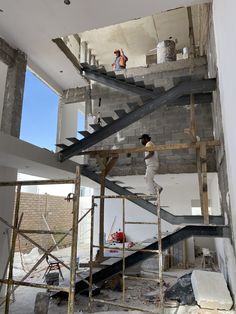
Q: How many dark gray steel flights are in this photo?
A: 4